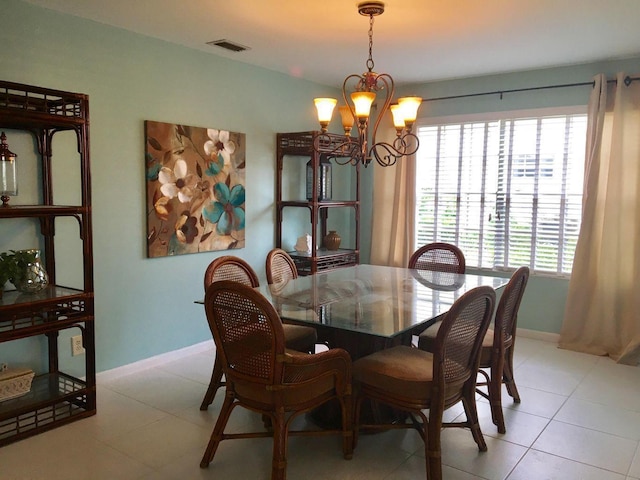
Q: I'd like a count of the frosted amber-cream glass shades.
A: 5